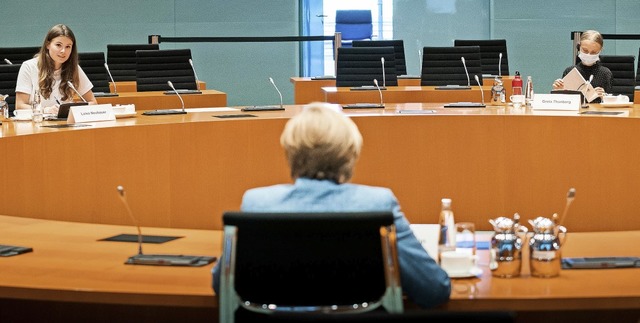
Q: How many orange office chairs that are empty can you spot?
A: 0